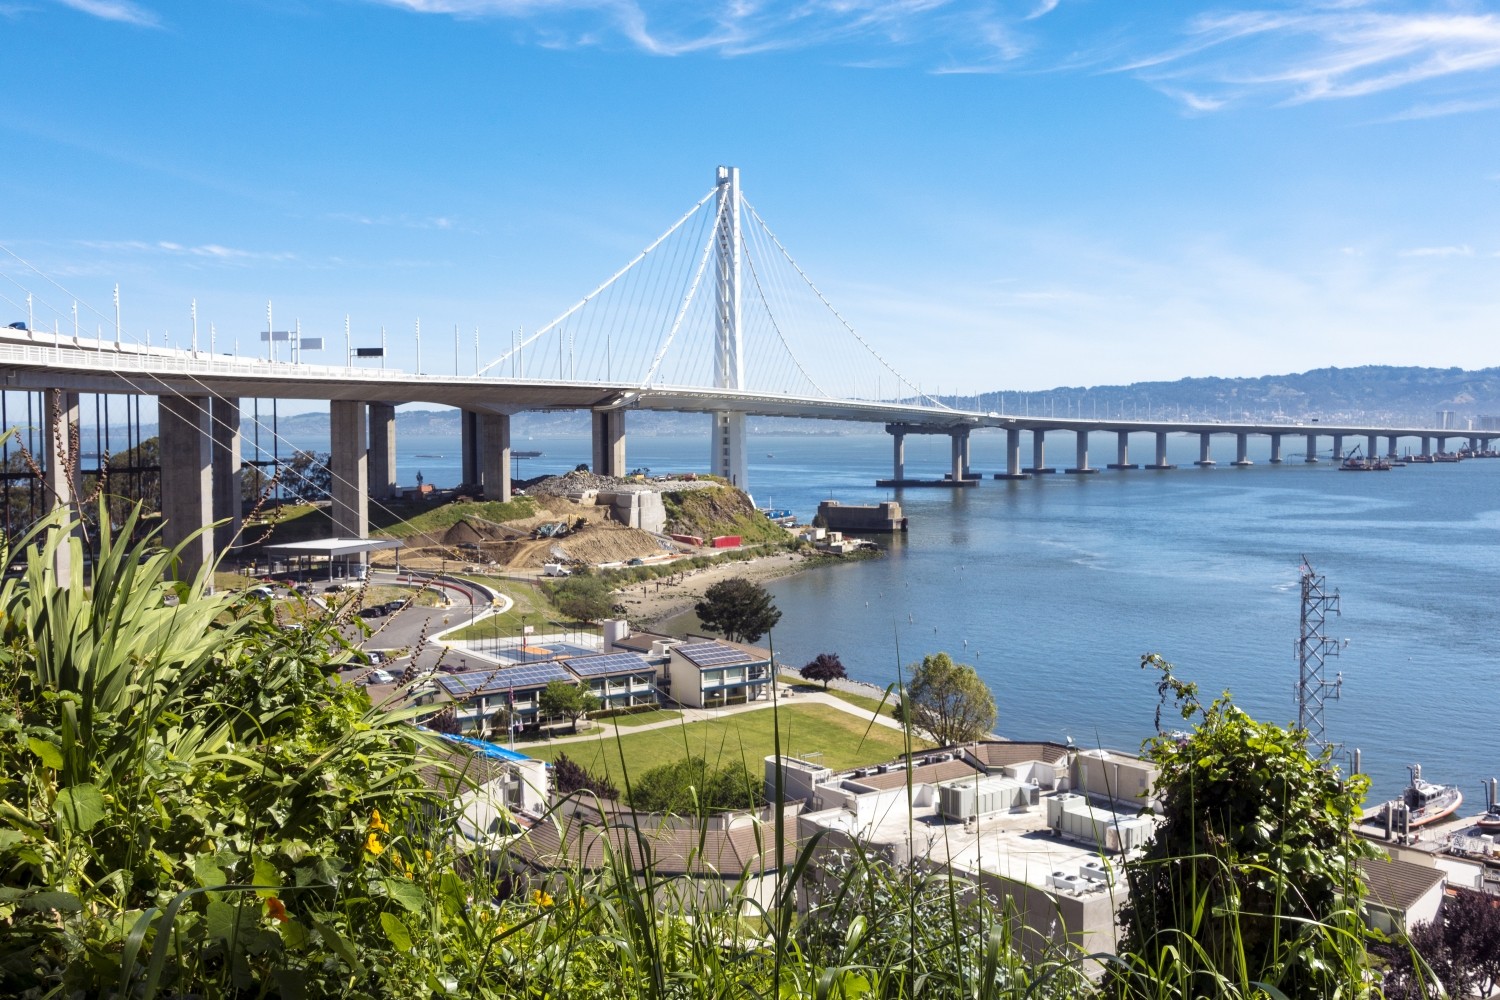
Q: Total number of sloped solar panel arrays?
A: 3